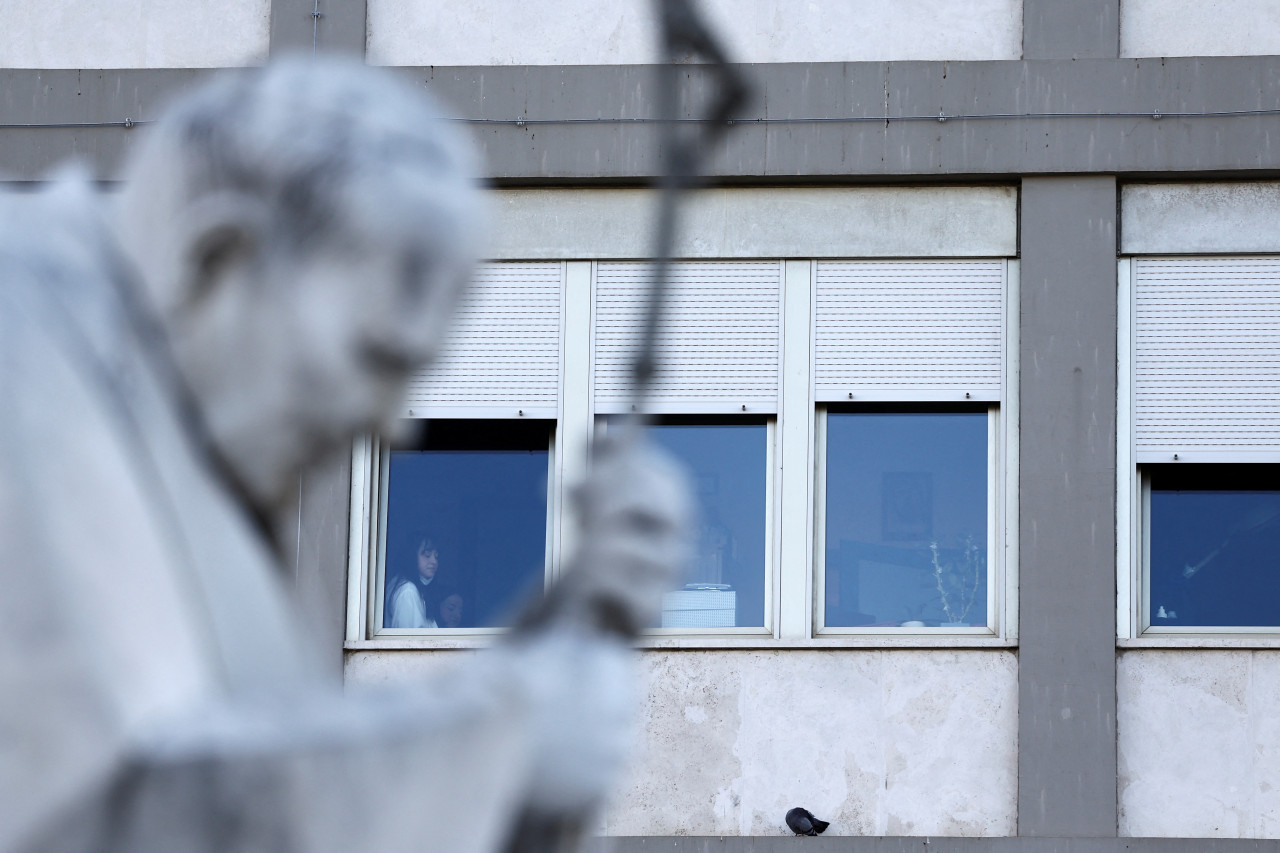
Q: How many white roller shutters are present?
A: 4